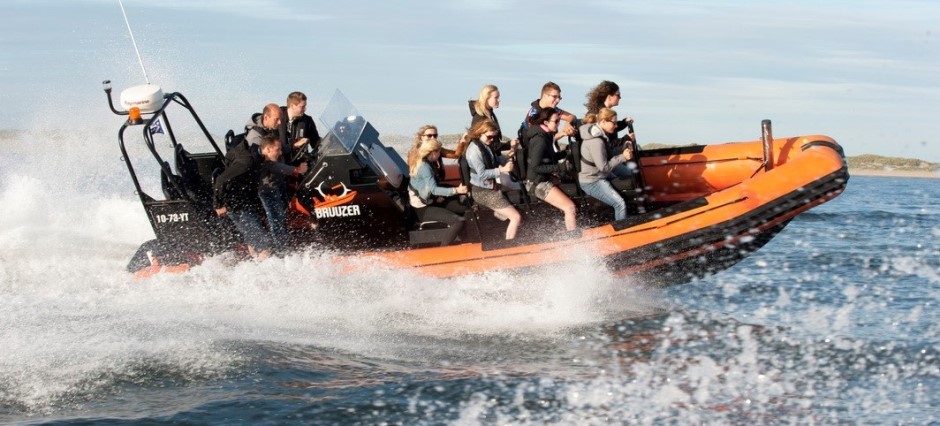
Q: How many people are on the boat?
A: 11